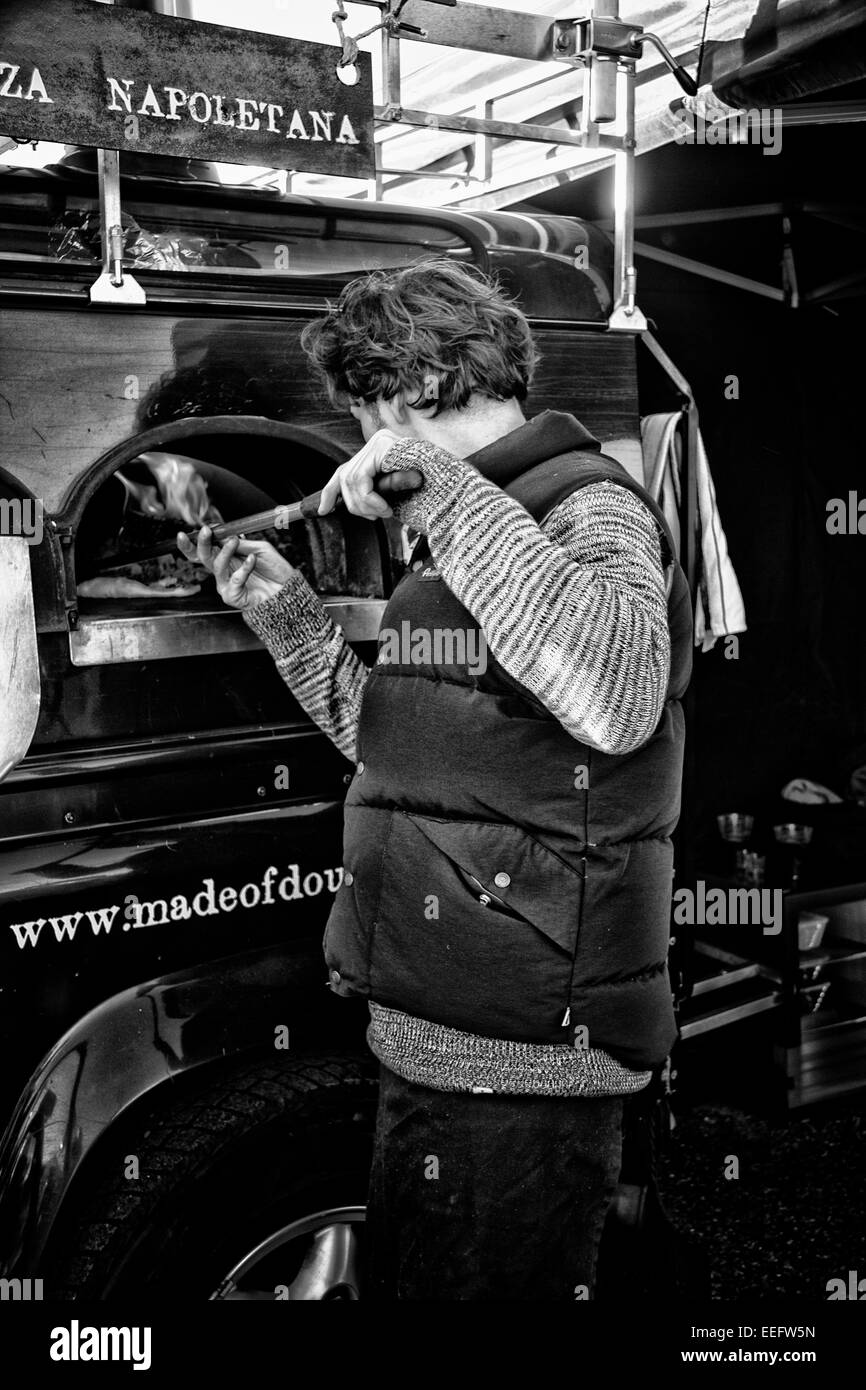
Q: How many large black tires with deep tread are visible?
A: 1